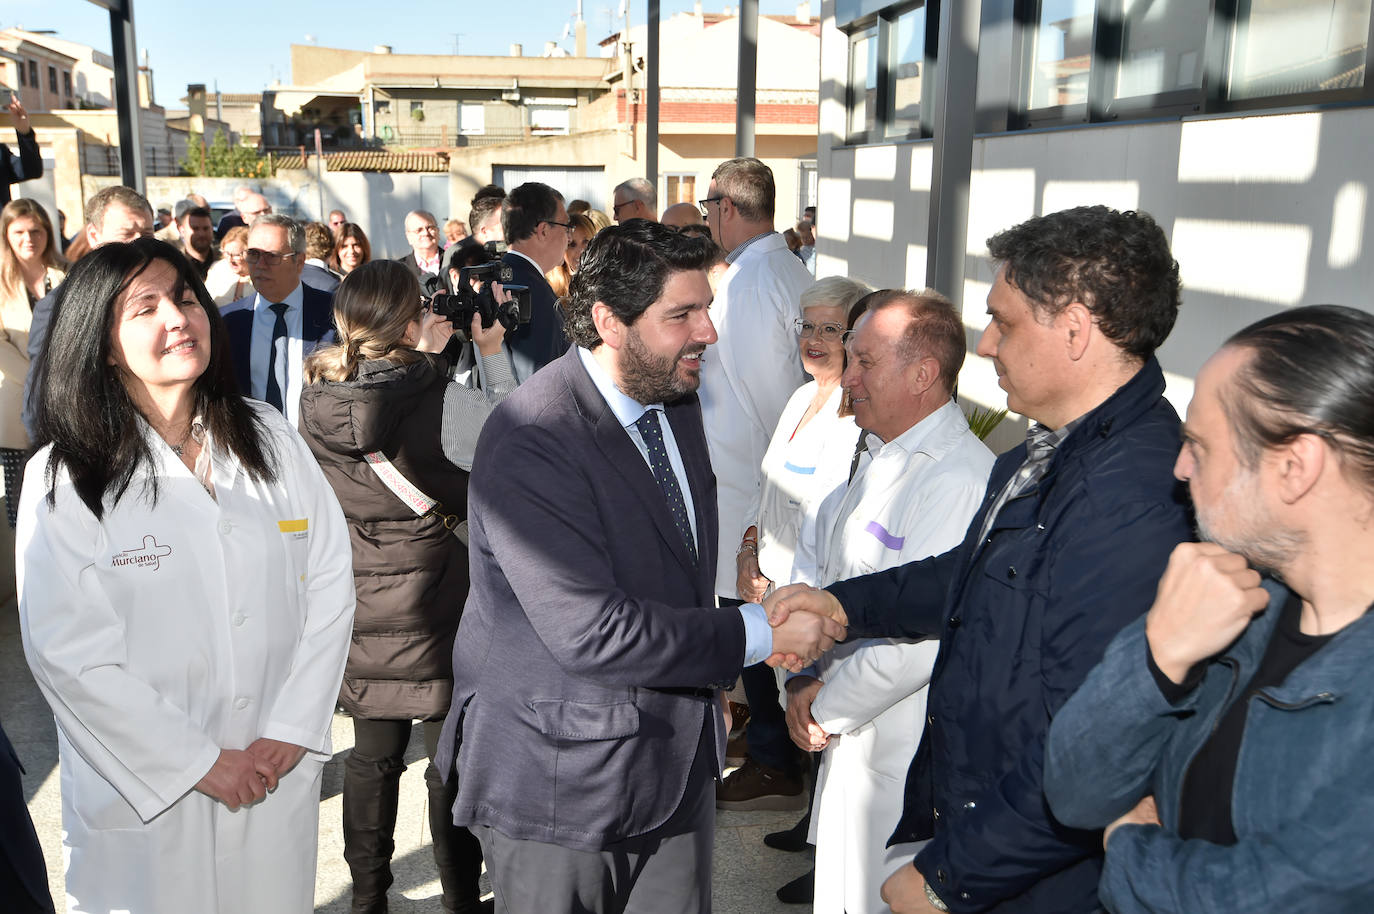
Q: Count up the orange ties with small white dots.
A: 0